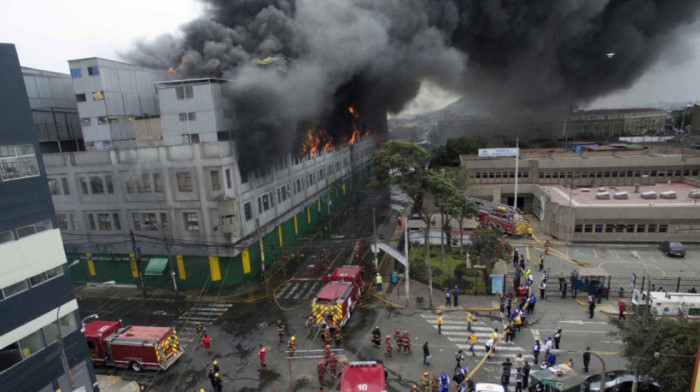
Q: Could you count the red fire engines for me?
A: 4